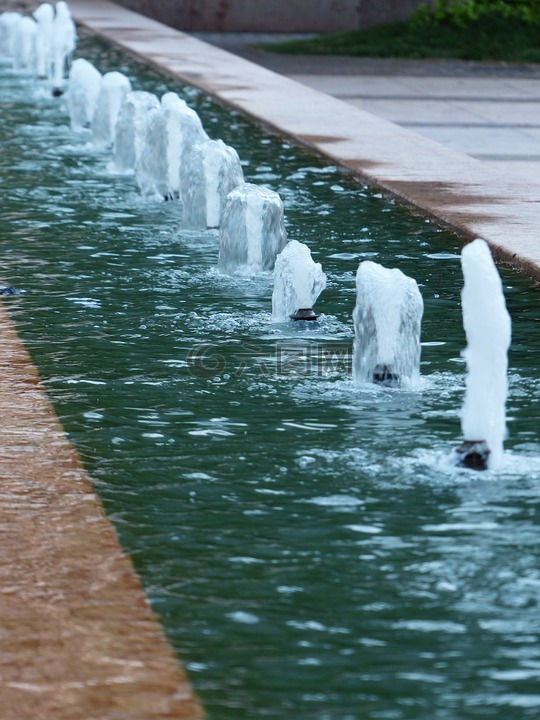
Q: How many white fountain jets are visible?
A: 13